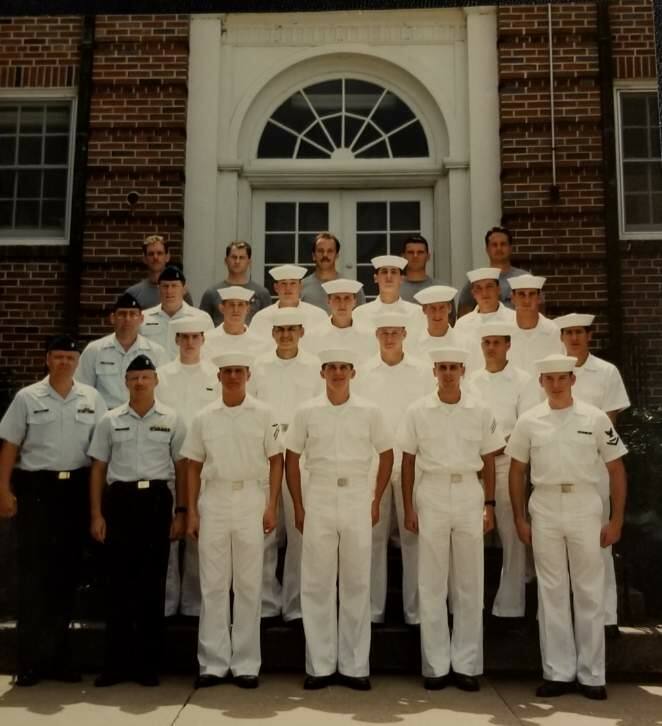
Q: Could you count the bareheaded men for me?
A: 5